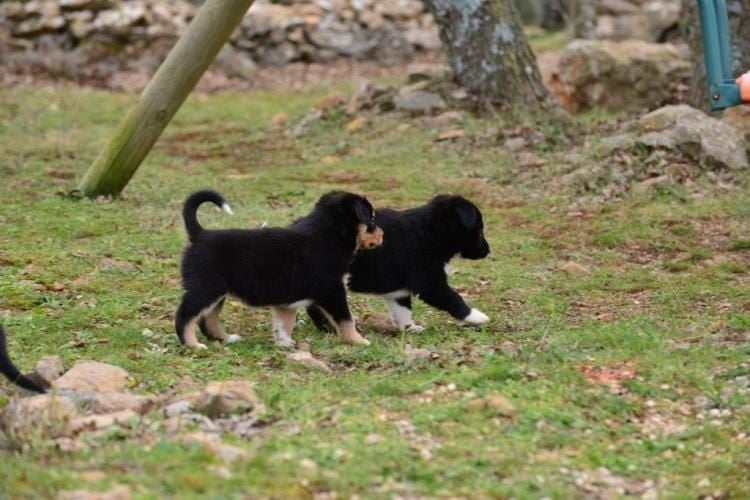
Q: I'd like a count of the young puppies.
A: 2